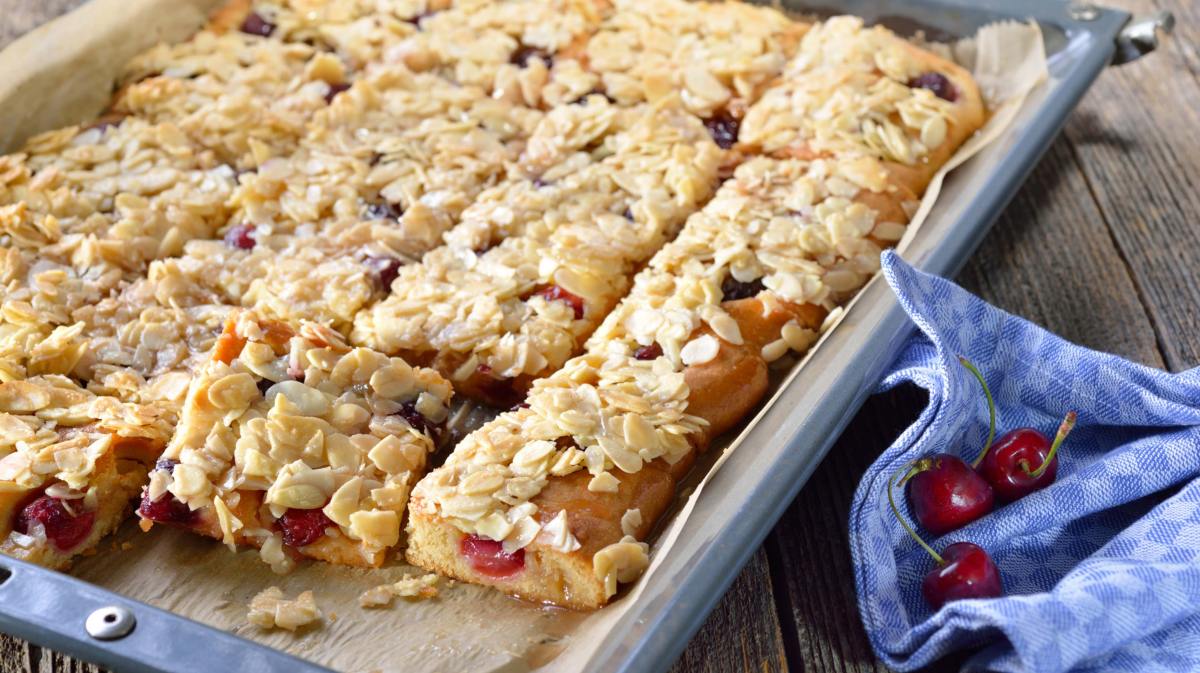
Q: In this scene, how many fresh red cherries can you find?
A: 3